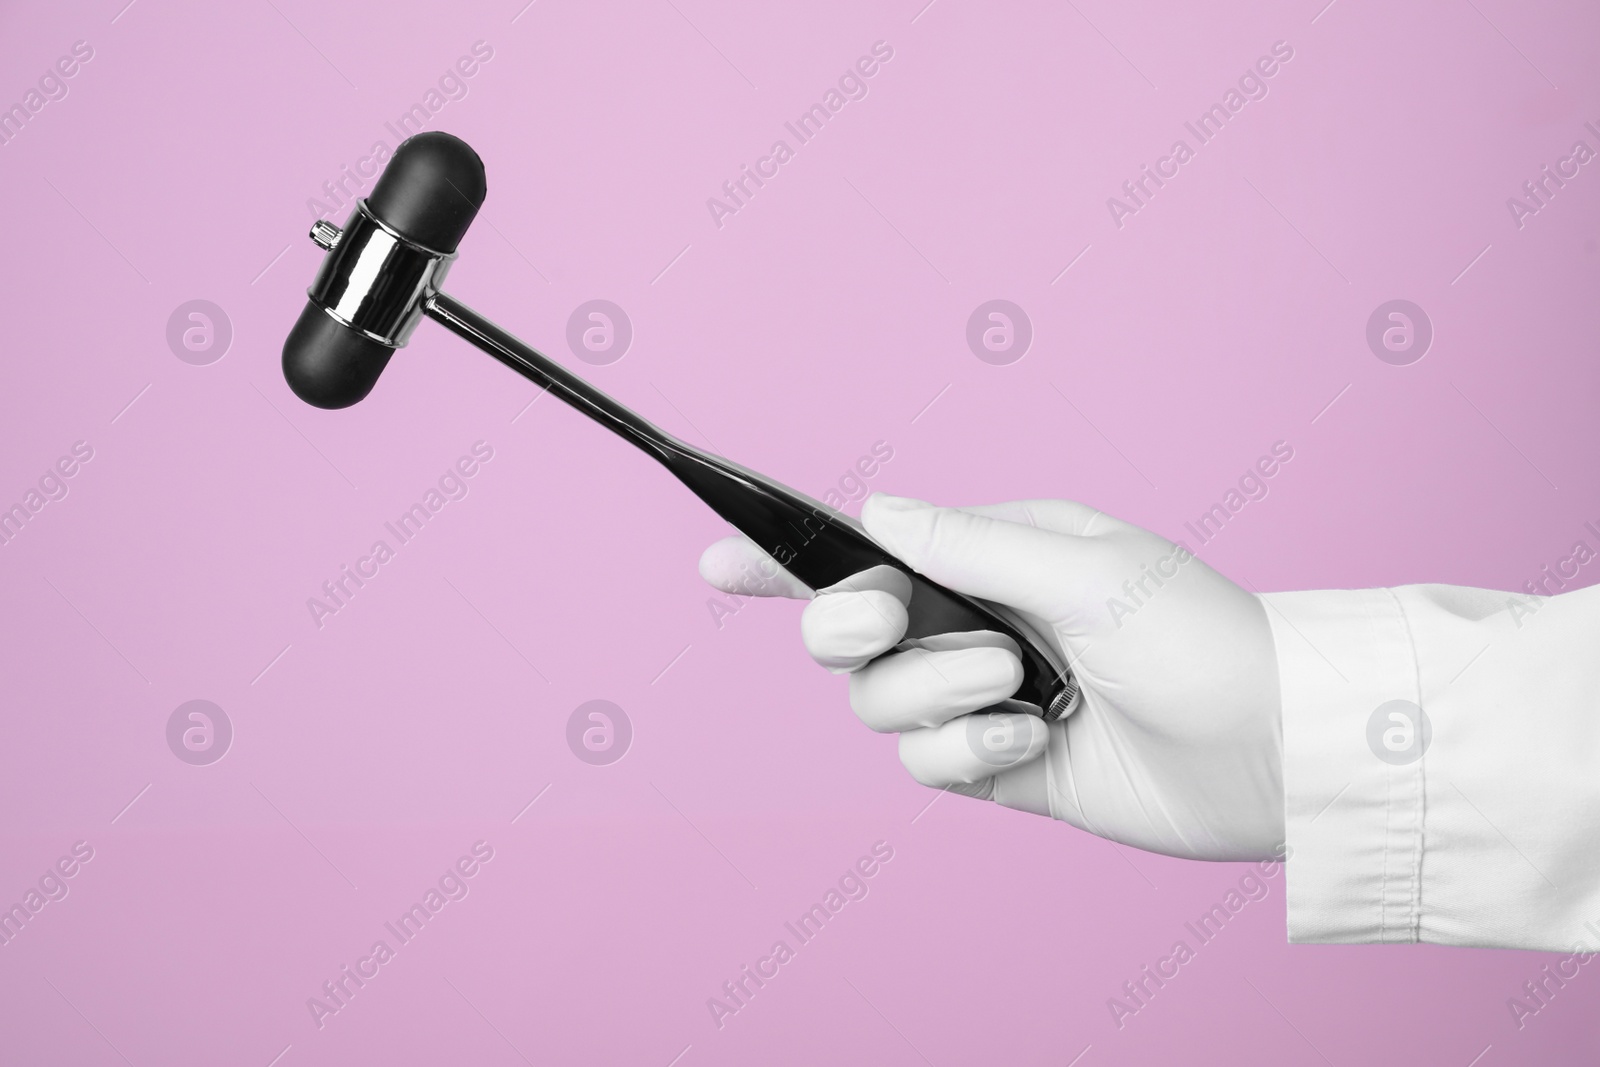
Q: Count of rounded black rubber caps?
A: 2